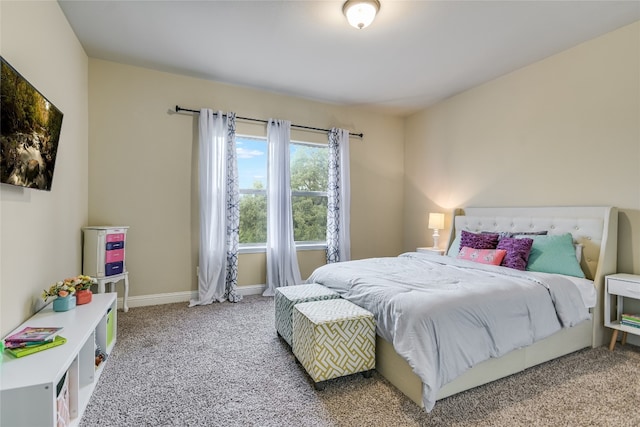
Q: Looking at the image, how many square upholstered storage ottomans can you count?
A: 2